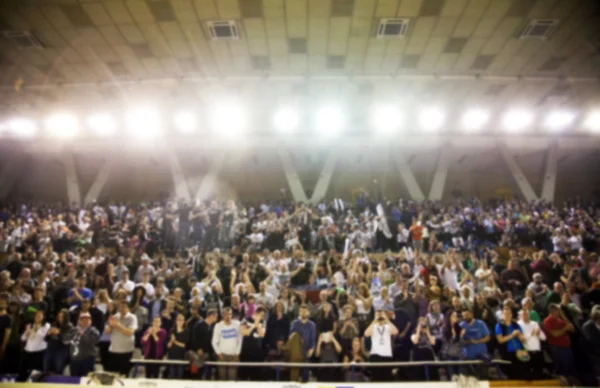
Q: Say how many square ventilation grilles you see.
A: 4